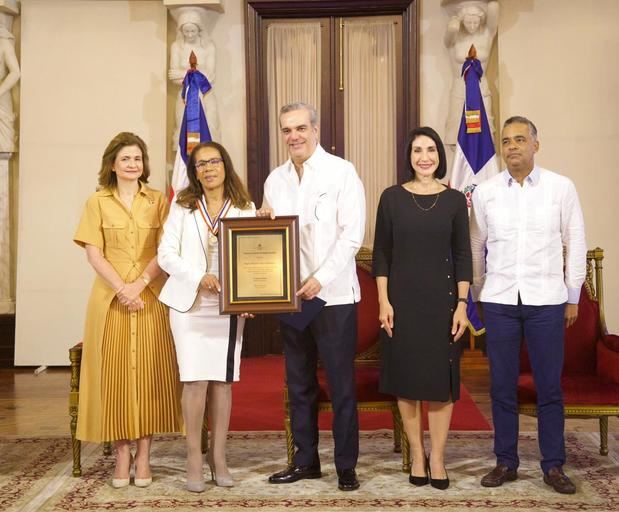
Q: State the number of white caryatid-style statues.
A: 3